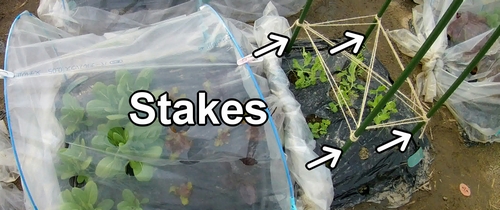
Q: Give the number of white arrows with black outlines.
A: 4